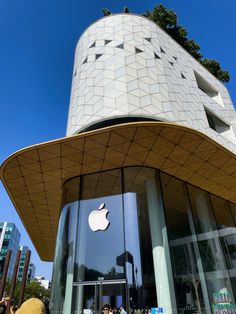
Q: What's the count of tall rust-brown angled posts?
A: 3